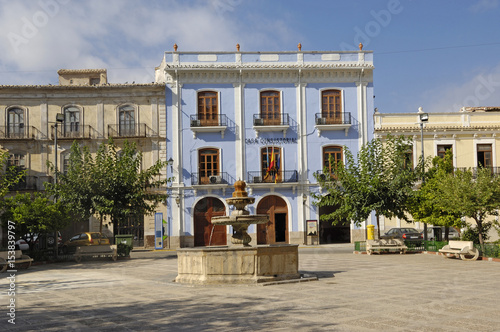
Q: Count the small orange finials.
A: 4